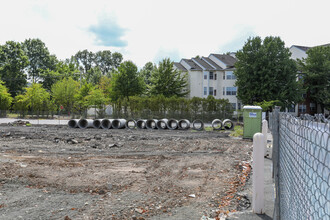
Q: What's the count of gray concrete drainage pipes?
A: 14